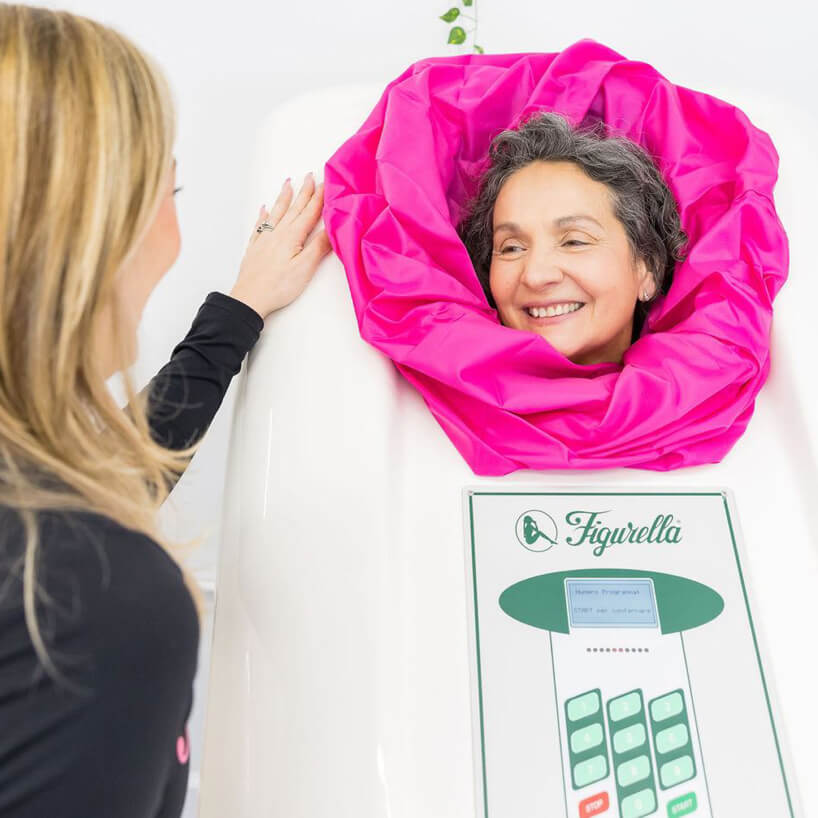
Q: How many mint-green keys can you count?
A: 10